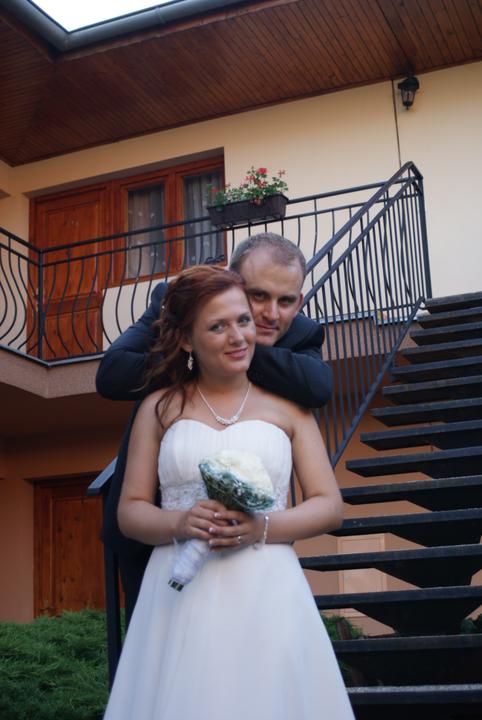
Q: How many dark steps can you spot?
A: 15